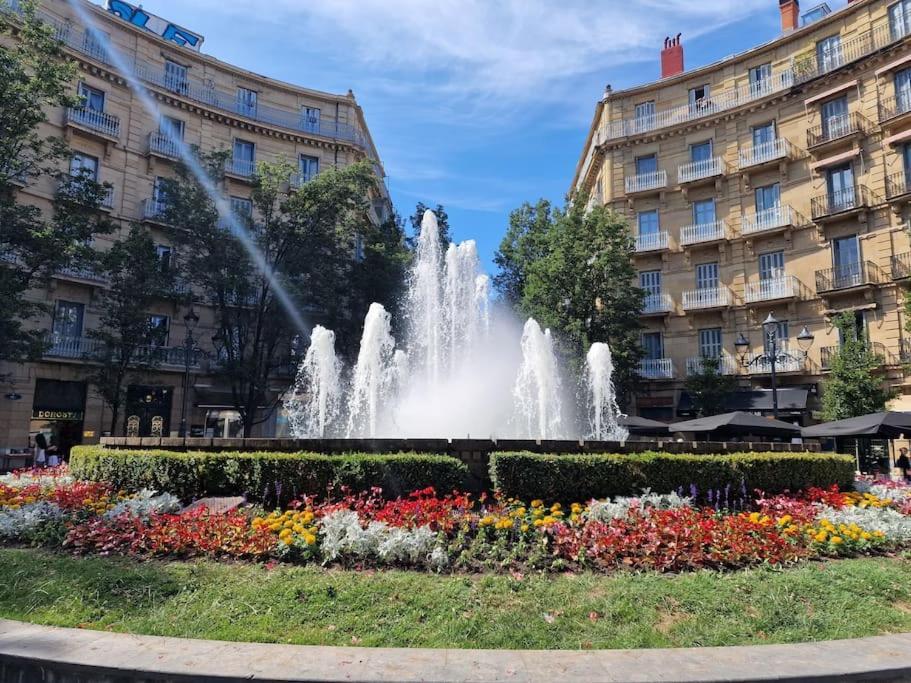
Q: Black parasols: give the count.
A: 3